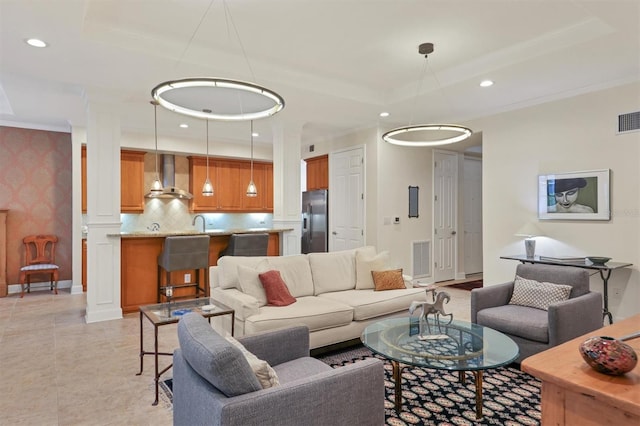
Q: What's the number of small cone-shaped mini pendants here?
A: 3